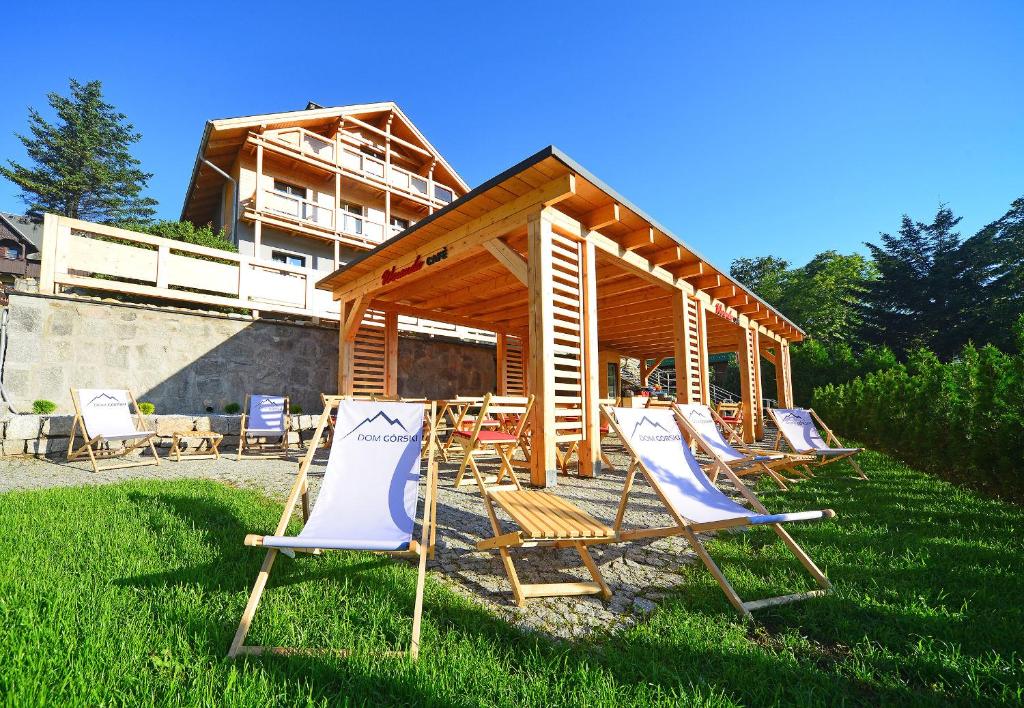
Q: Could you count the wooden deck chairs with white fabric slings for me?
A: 6